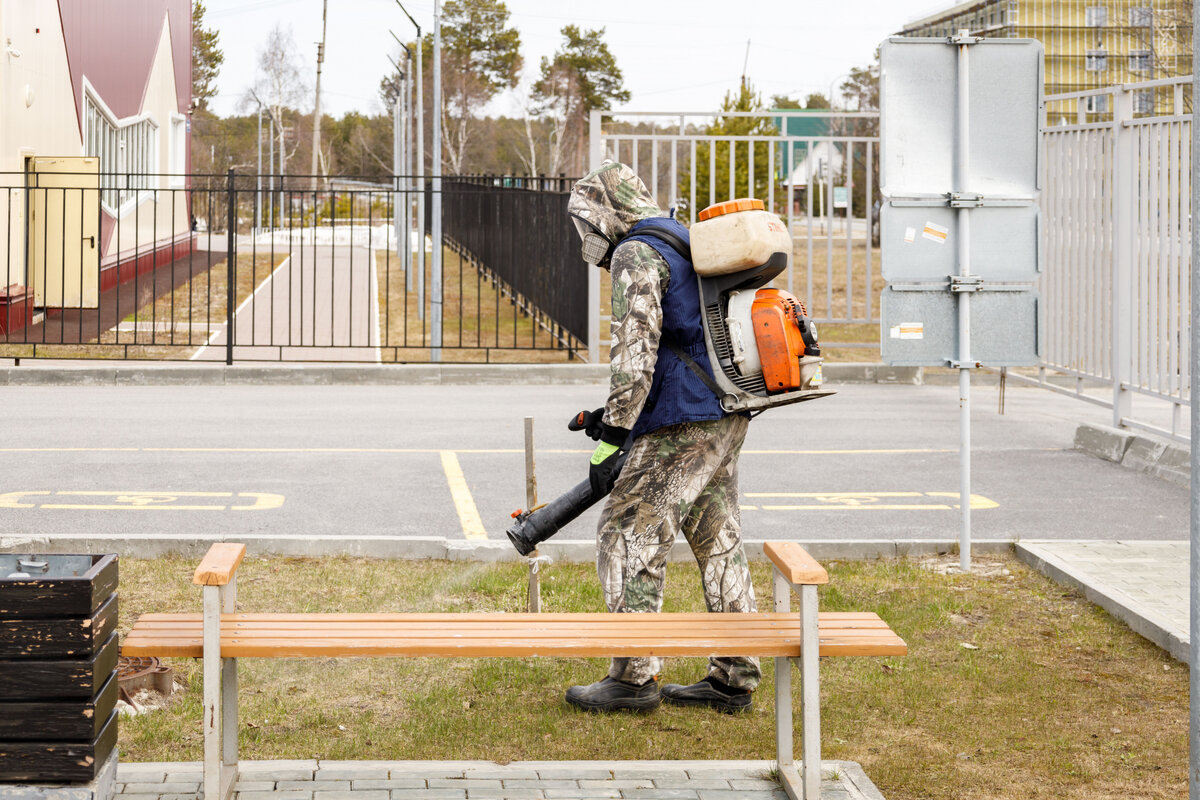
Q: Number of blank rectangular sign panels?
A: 3